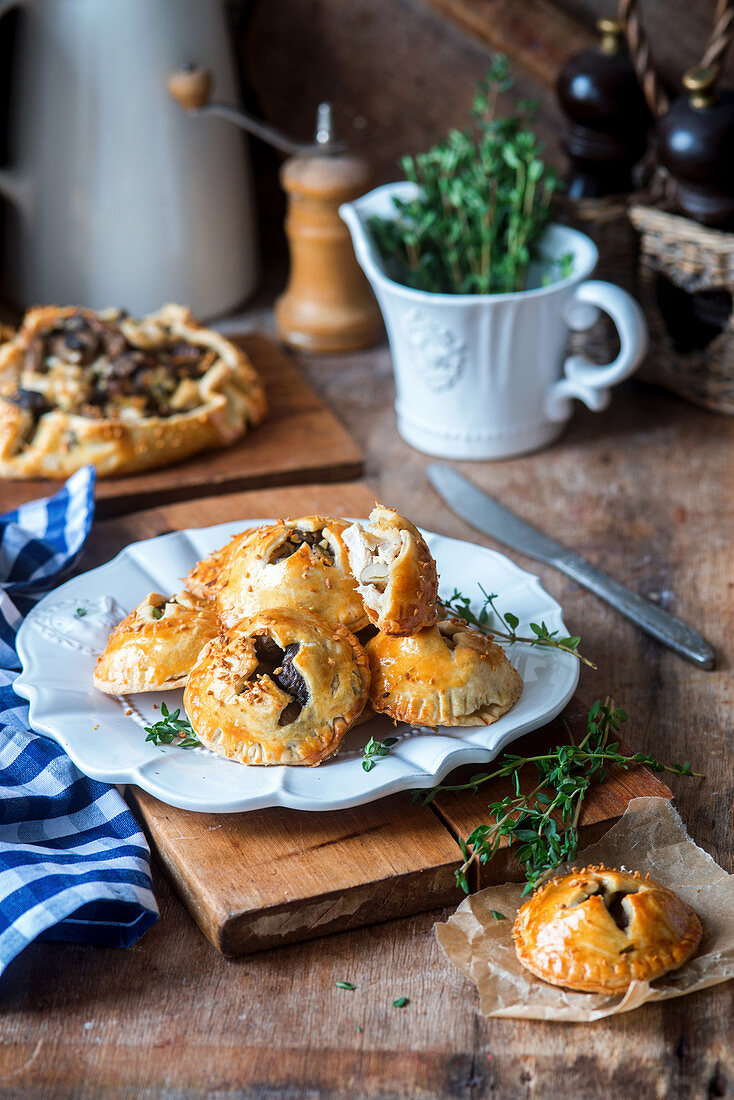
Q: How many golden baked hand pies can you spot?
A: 6